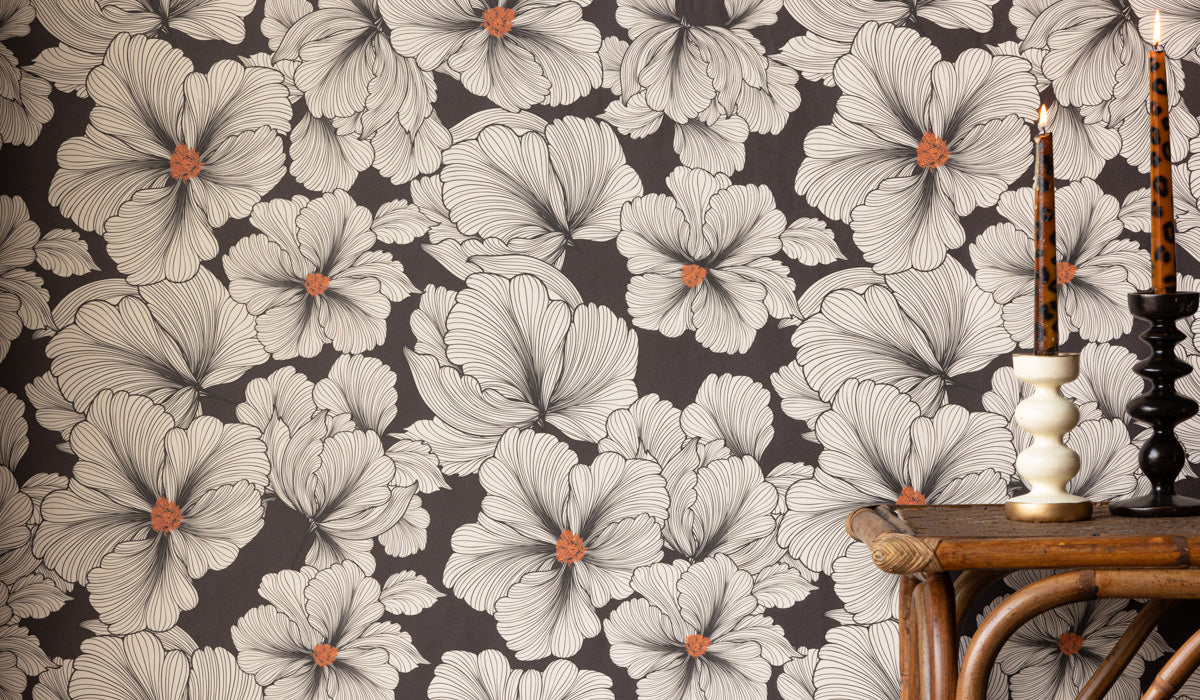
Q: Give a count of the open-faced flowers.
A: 12